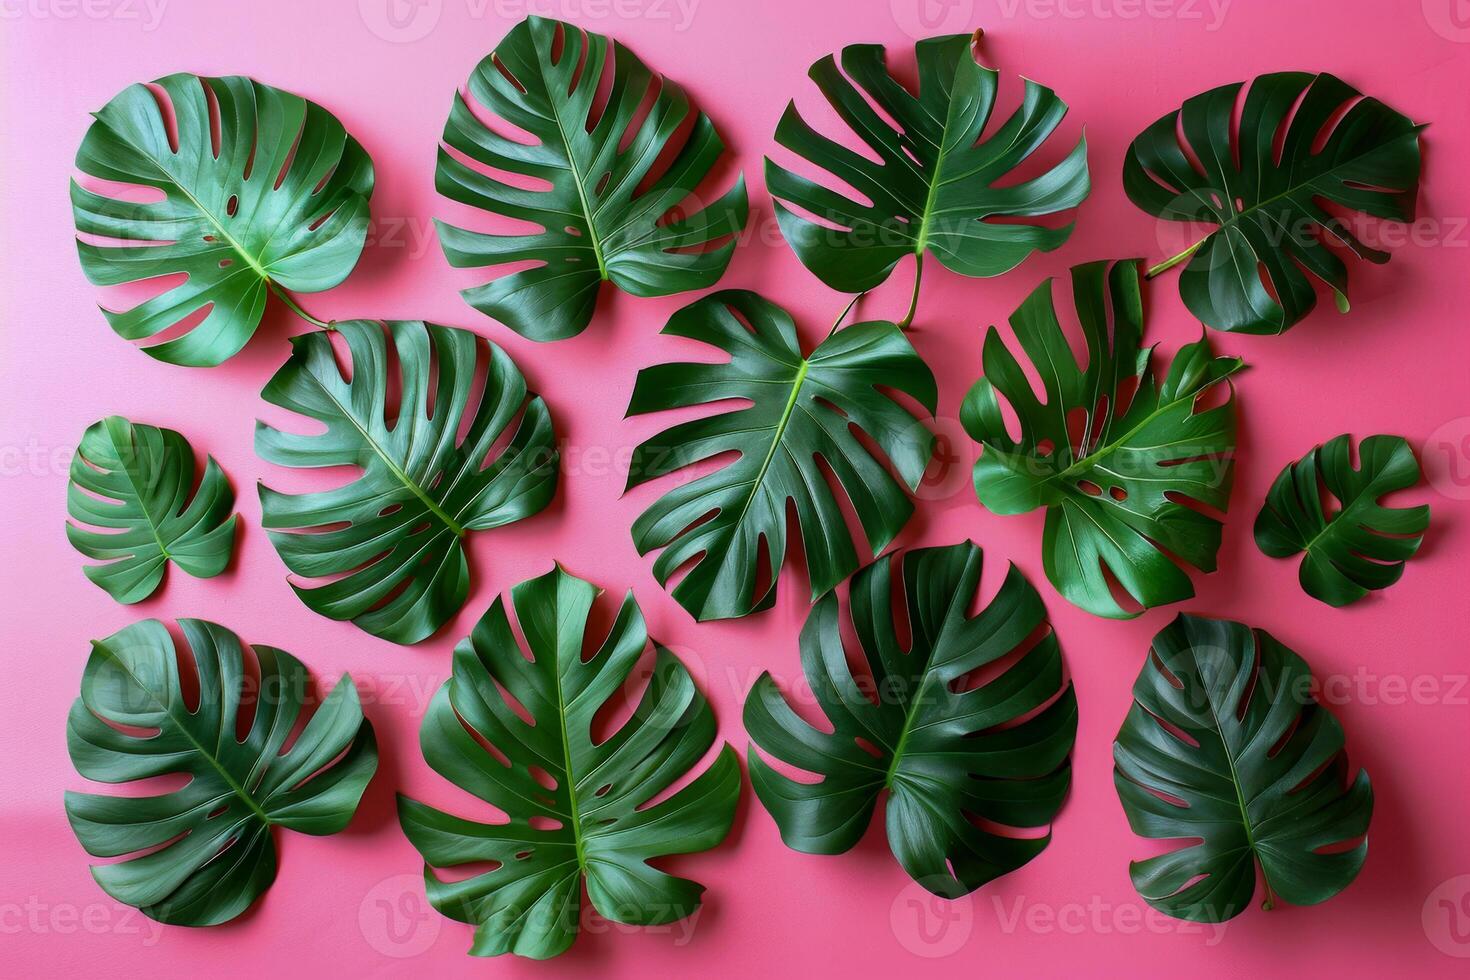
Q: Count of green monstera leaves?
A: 13